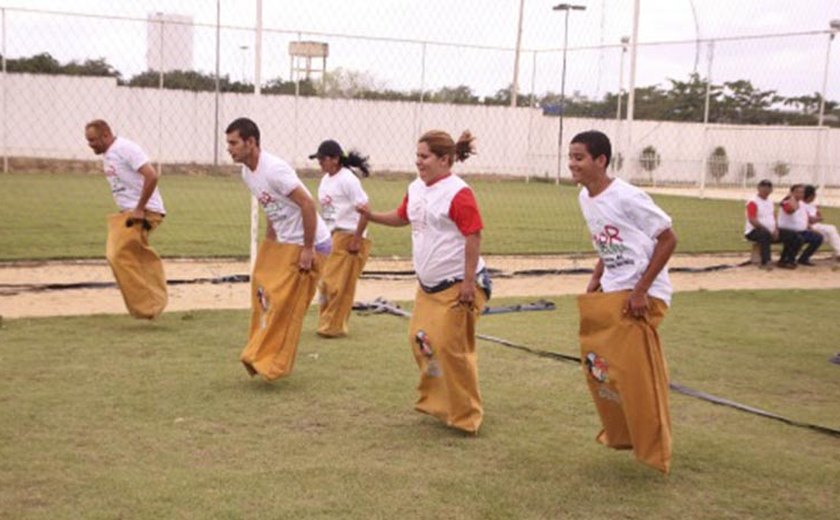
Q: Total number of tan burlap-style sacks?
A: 5